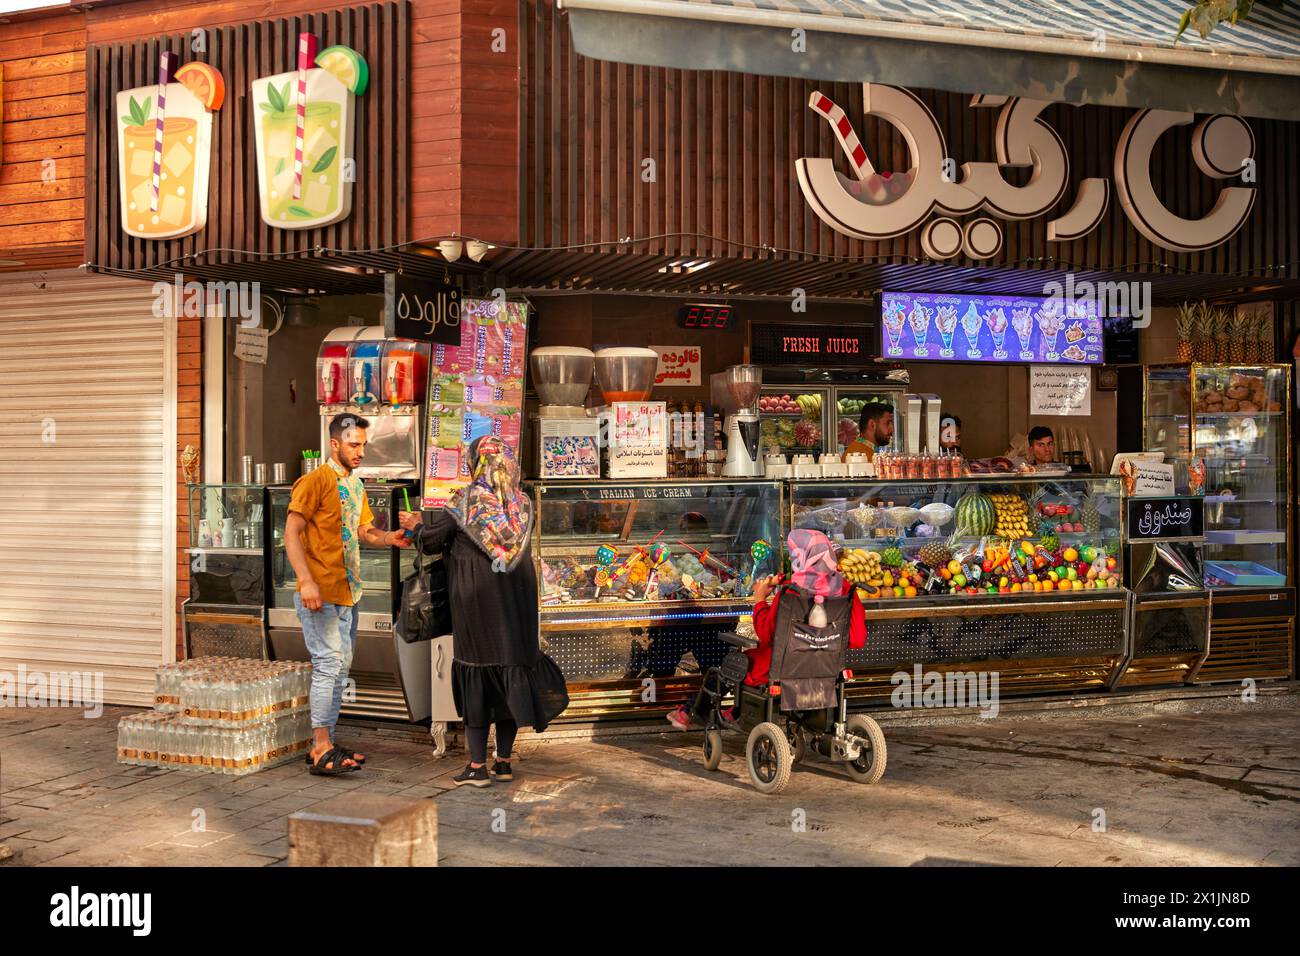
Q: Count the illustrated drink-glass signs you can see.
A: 2